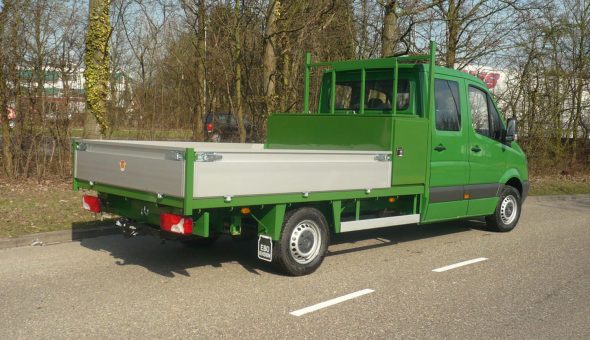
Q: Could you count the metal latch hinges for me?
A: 4